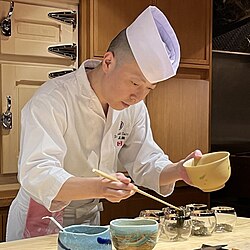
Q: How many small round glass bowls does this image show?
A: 6